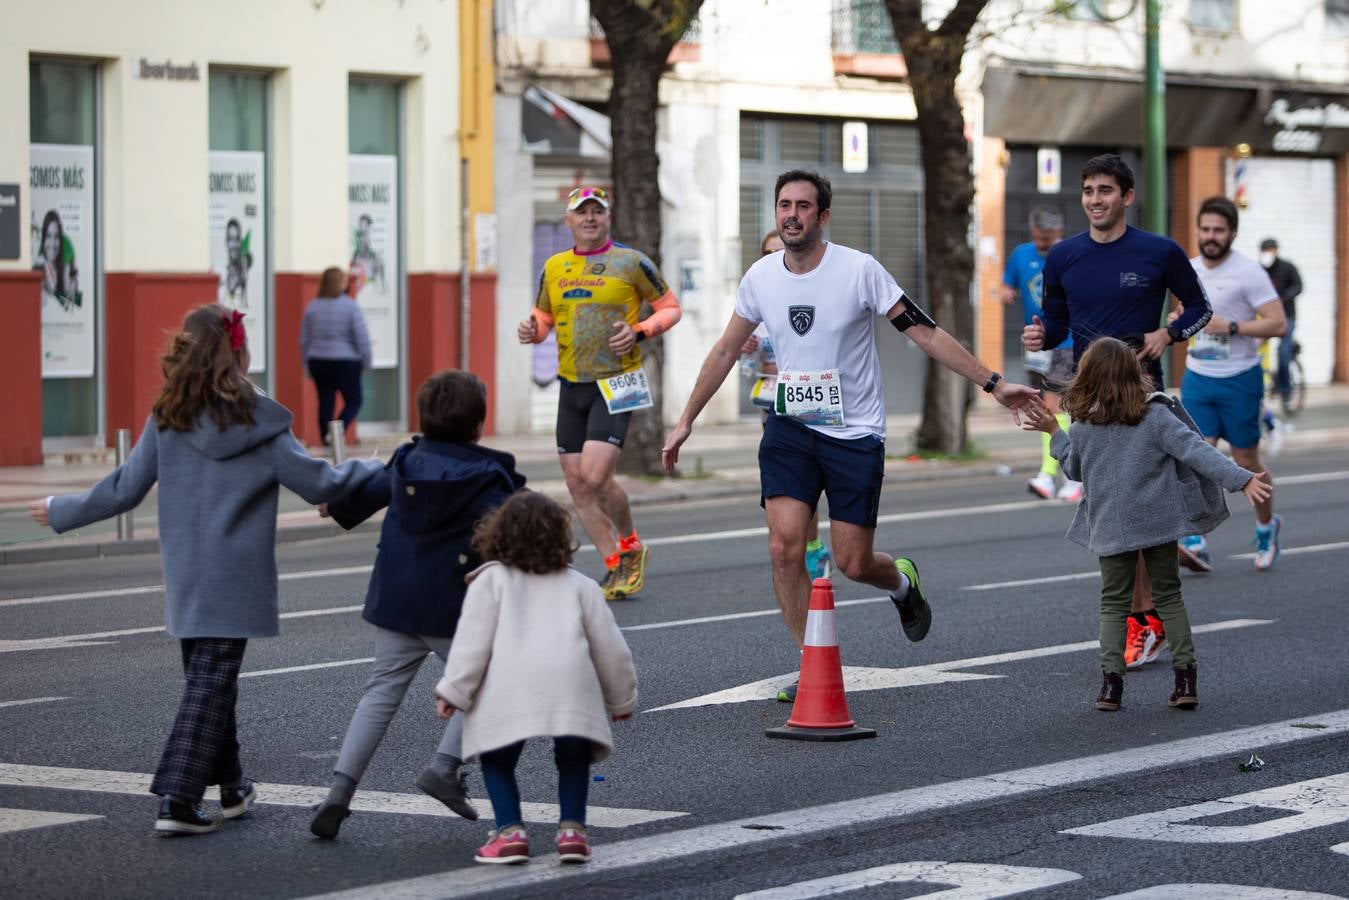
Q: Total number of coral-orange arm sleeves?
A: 2